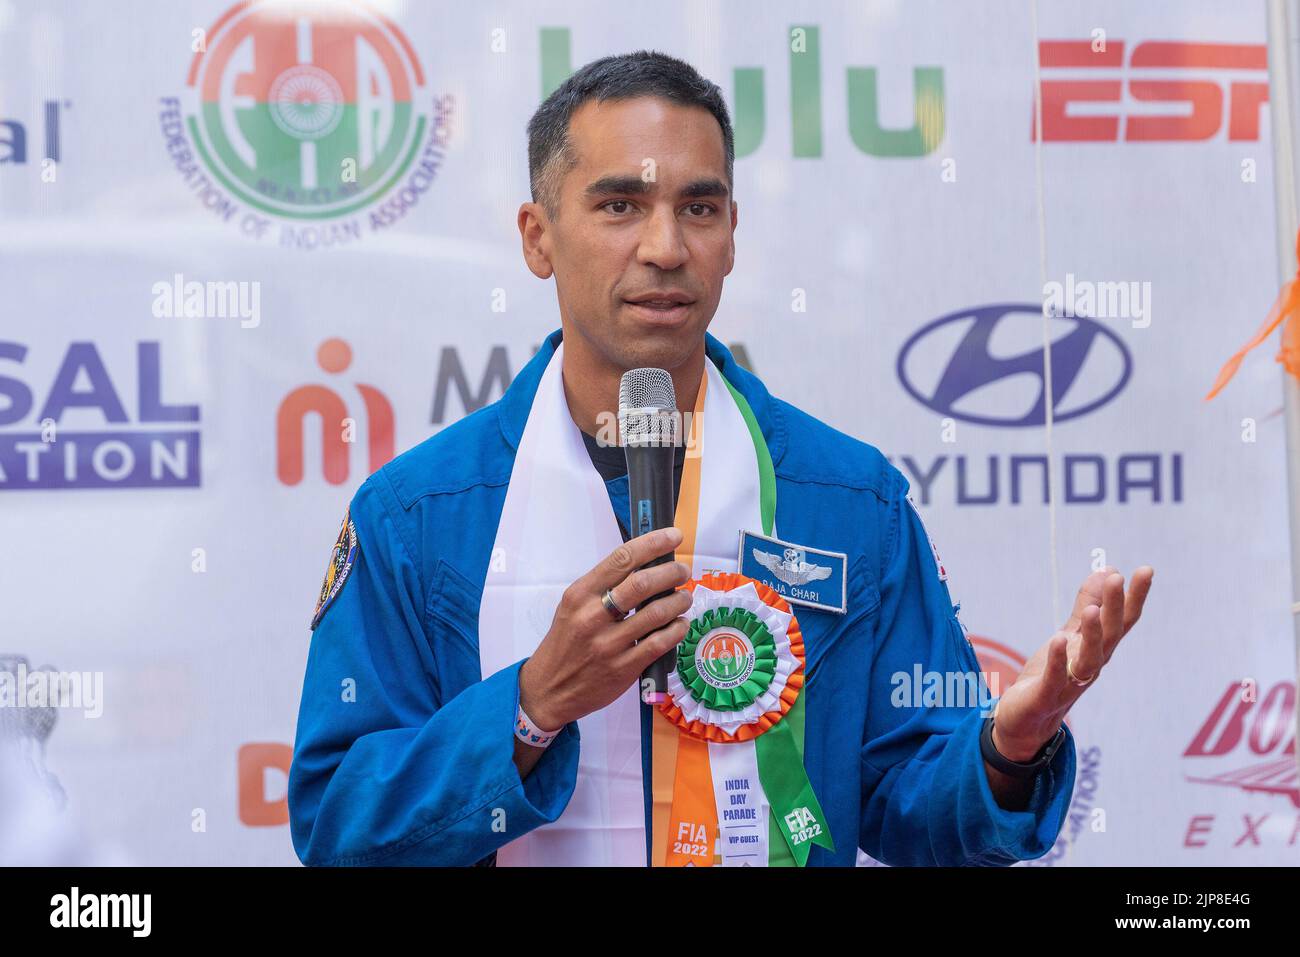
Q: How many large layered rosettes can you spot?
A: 1